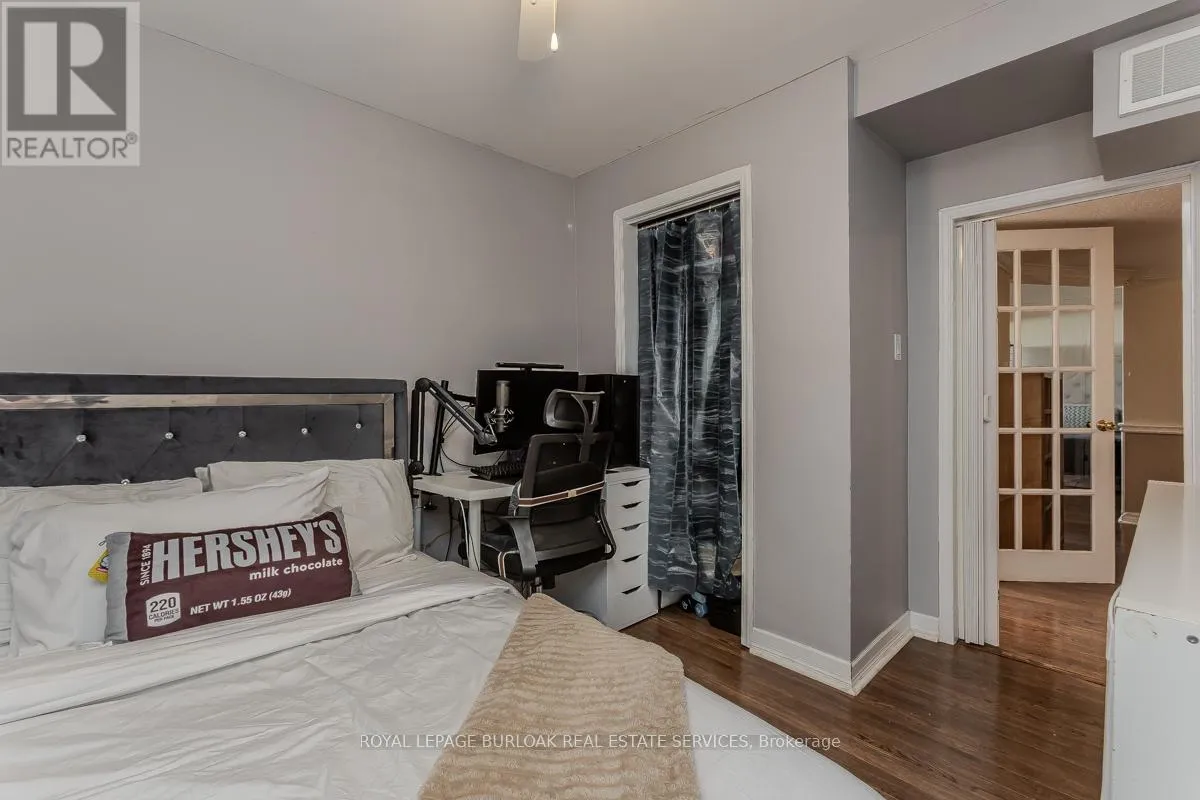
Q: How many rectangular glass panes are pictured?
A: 15